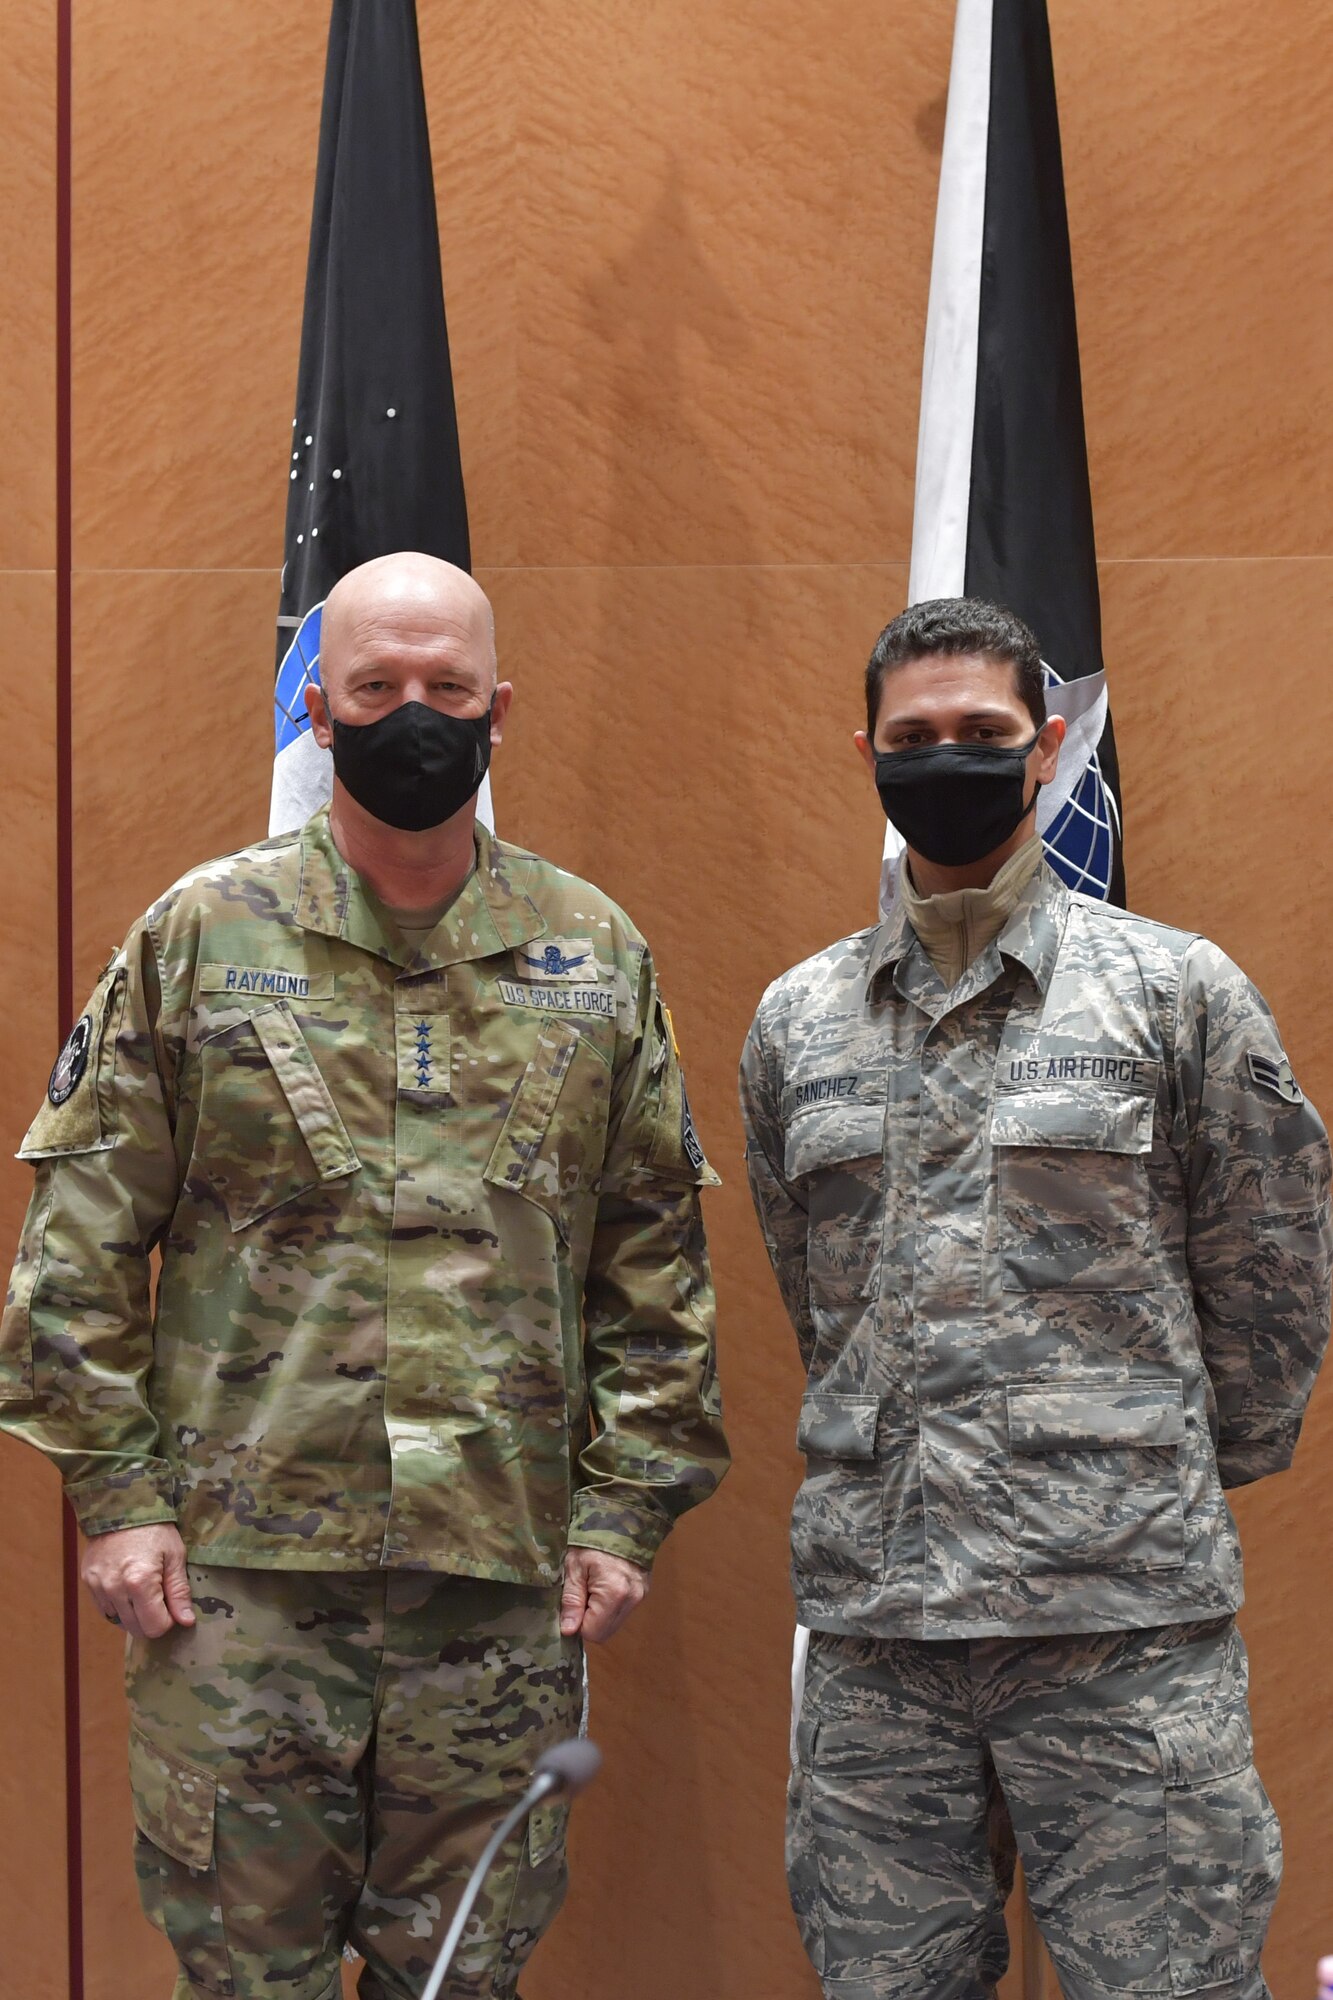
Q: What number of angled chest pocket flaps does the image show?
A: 2